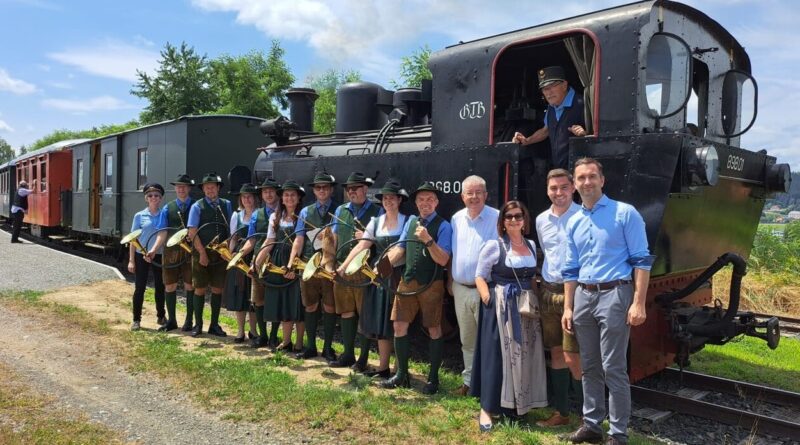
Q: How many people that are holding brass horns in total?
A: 9